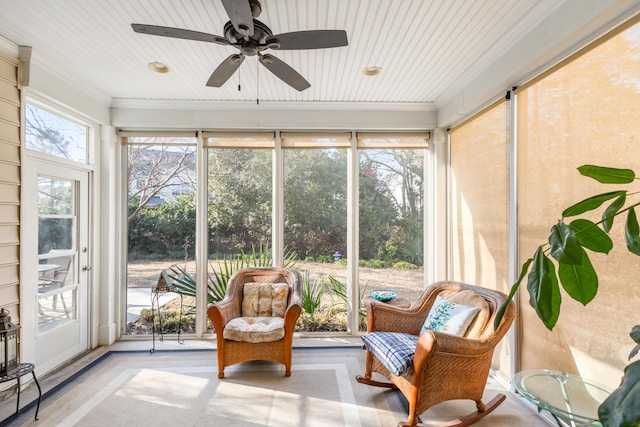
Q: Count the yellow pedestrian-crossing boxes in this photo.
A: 0